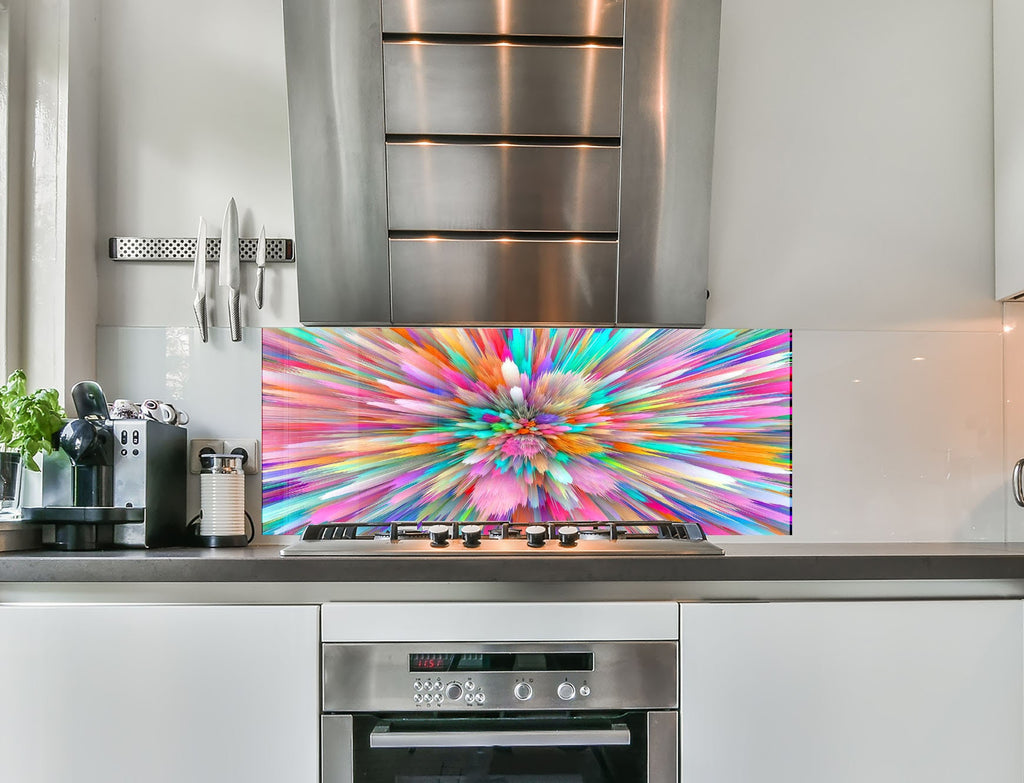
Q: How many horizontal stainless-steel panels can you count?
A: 4